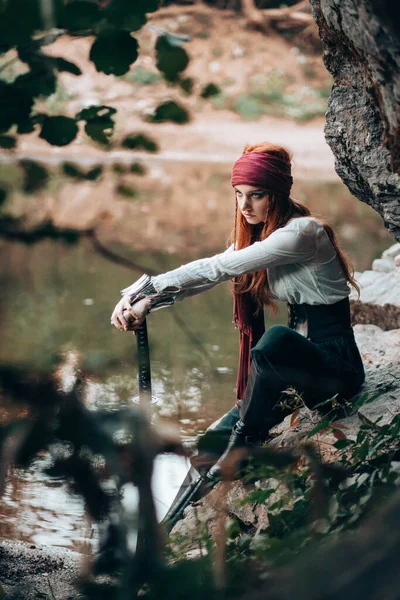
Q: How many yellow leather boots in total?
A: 0